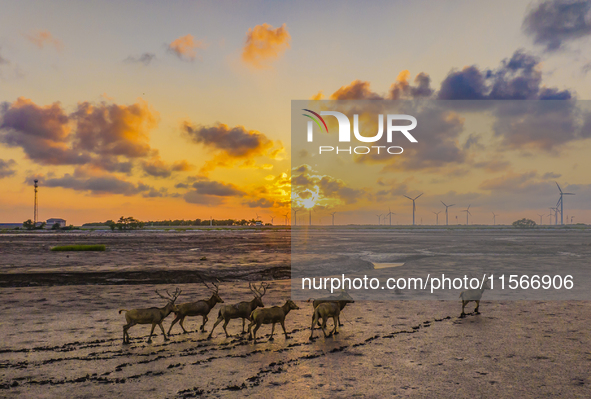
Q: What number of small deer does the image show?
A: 7